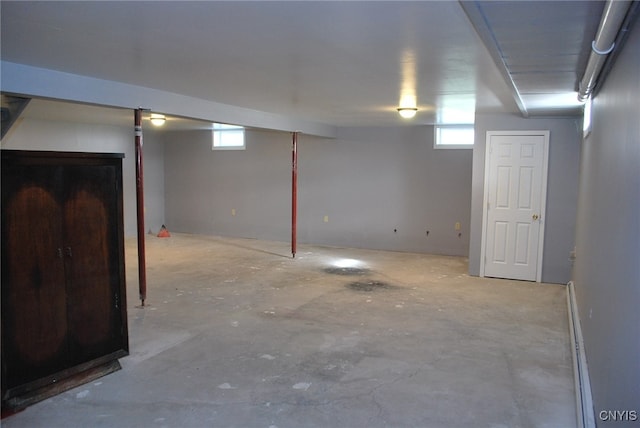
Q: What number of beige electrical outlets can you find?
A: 3